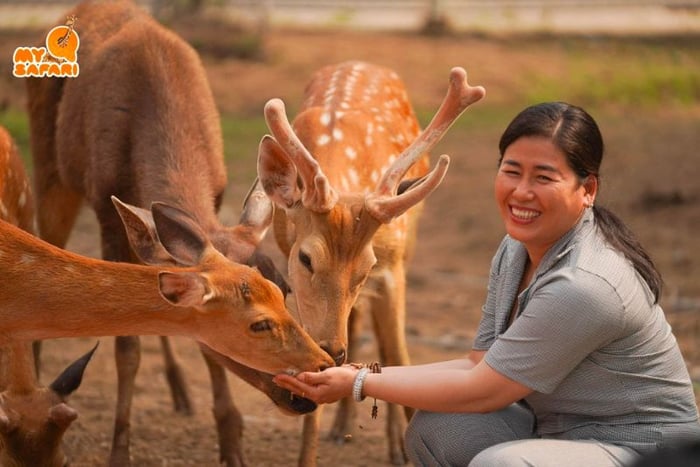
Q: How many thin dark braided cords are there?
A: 1